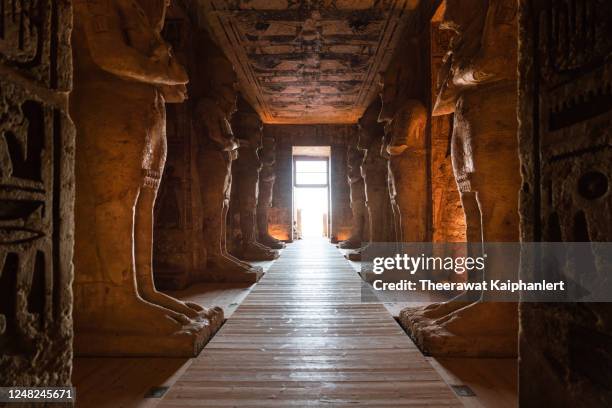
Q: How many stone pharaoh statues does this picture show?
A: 8